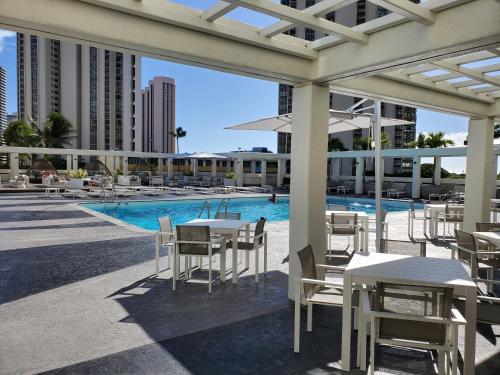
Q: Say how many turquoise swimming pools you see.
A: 1